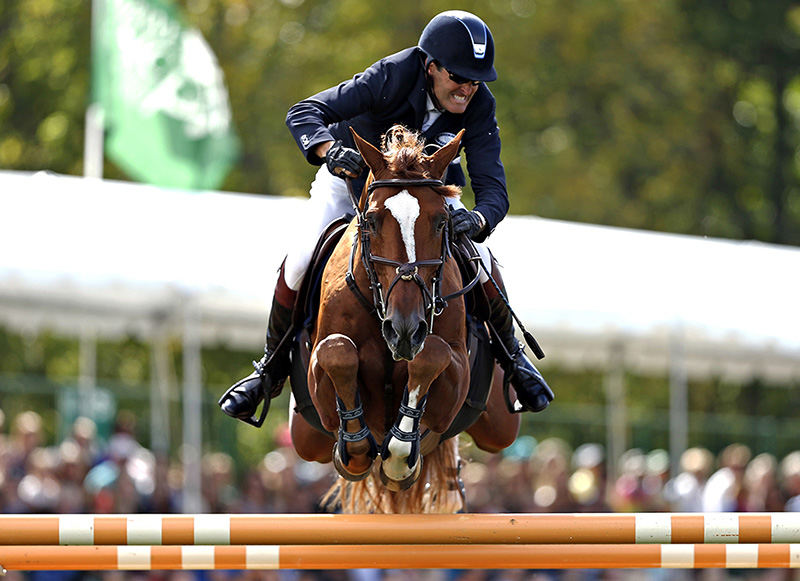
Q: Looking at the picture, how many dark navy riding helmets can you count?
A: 1